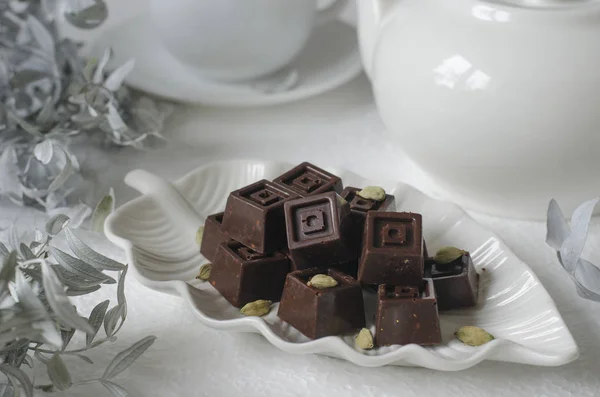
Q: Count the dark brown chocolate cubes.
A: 10